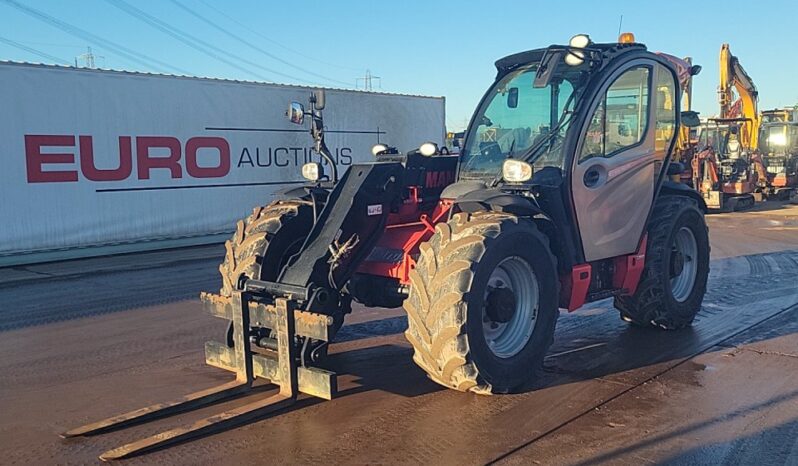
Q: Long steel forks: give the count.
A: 2